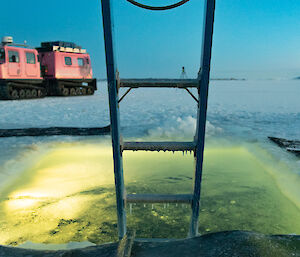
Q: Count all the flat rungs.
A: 3